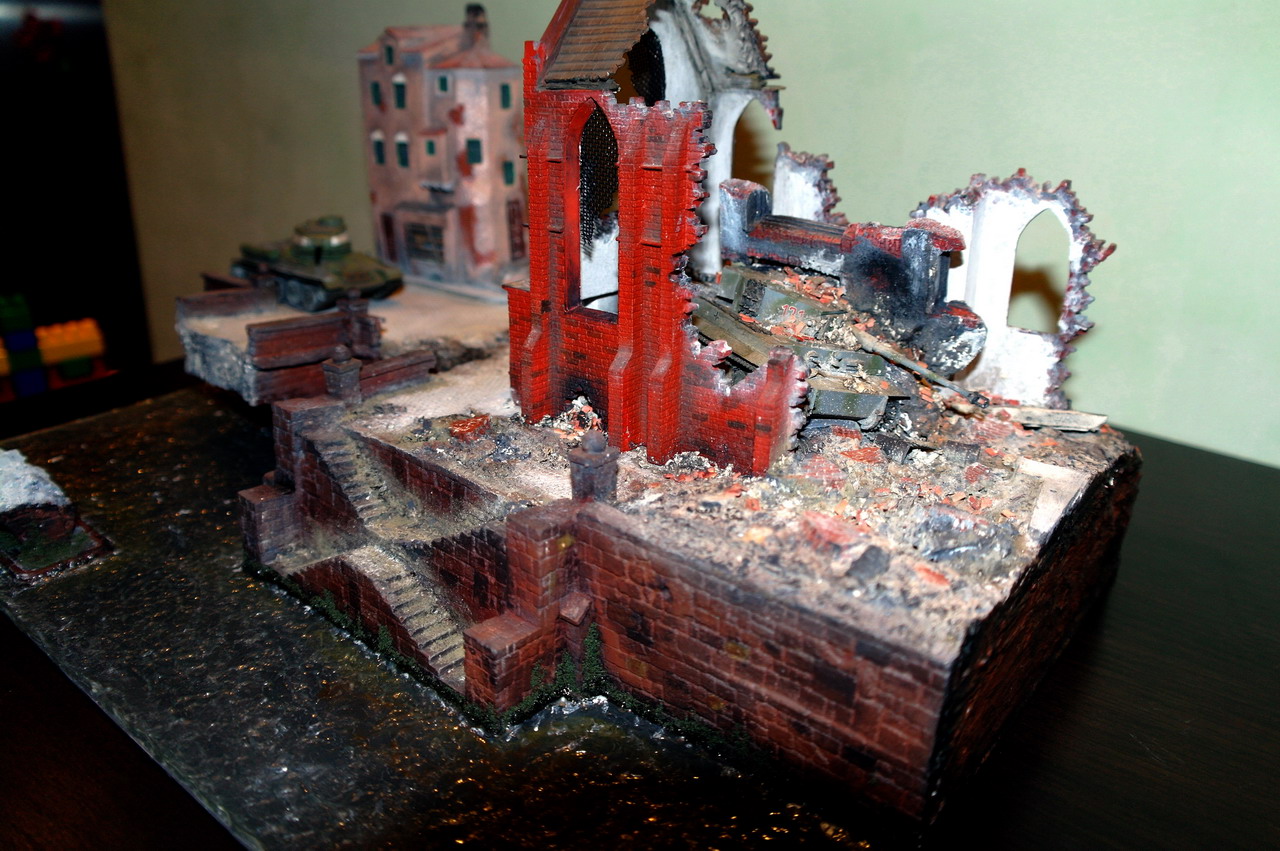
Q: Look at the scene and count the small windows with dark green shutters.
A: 10